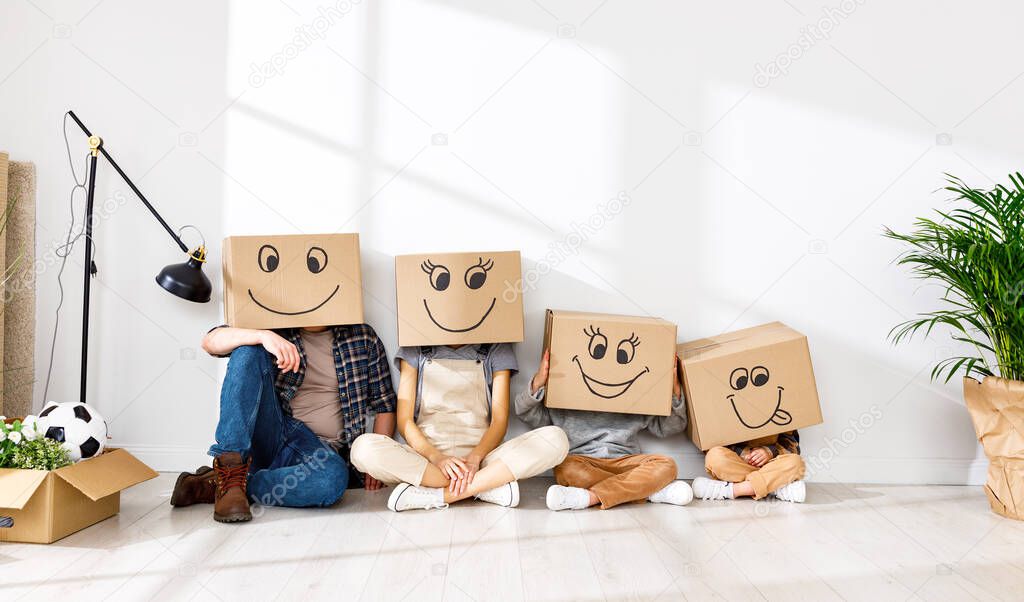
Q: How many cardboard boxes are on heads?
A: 4